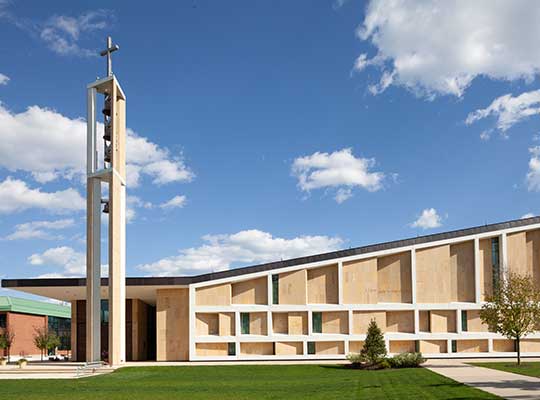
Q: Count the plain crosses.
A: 1